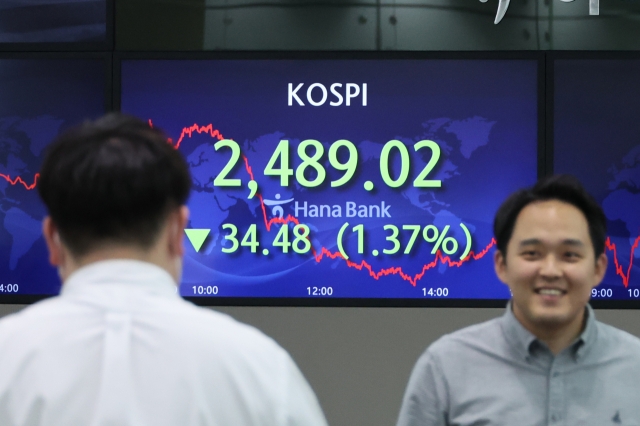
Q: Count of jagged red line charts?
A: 3